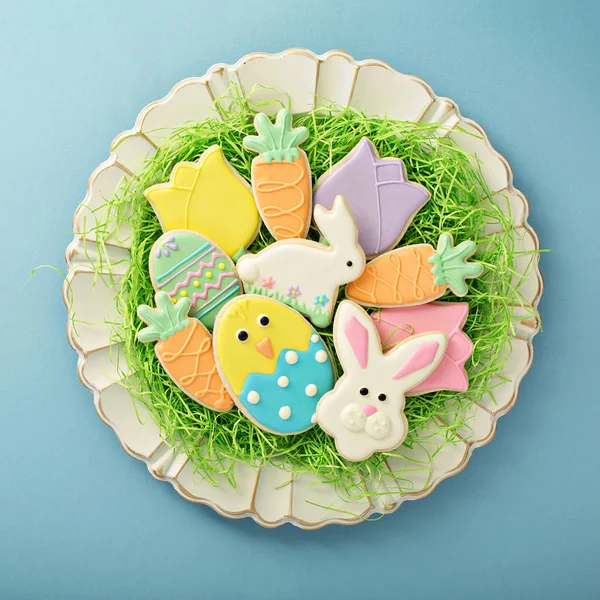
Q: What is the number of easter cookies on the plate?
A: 10